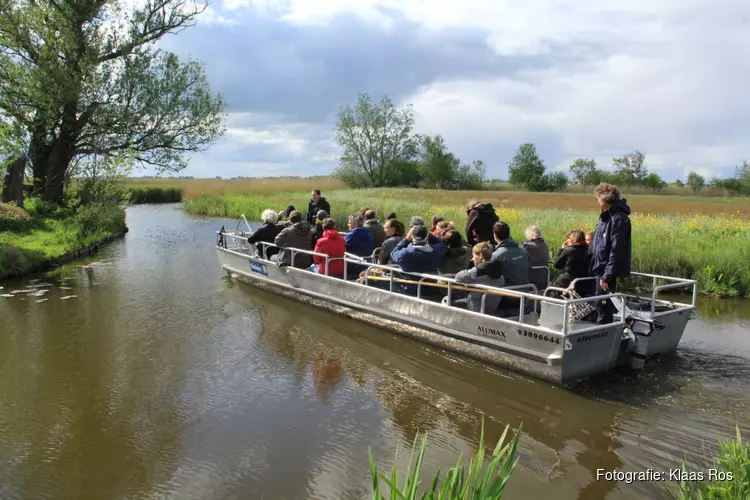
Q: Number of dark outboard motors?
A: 1